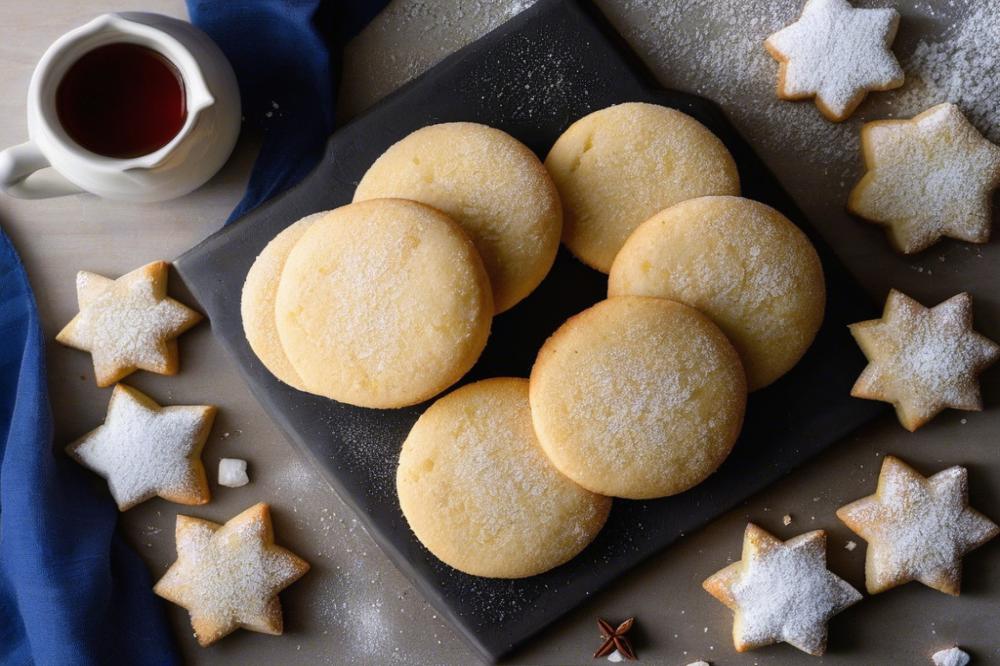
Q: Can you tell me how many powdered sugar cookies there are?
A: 15